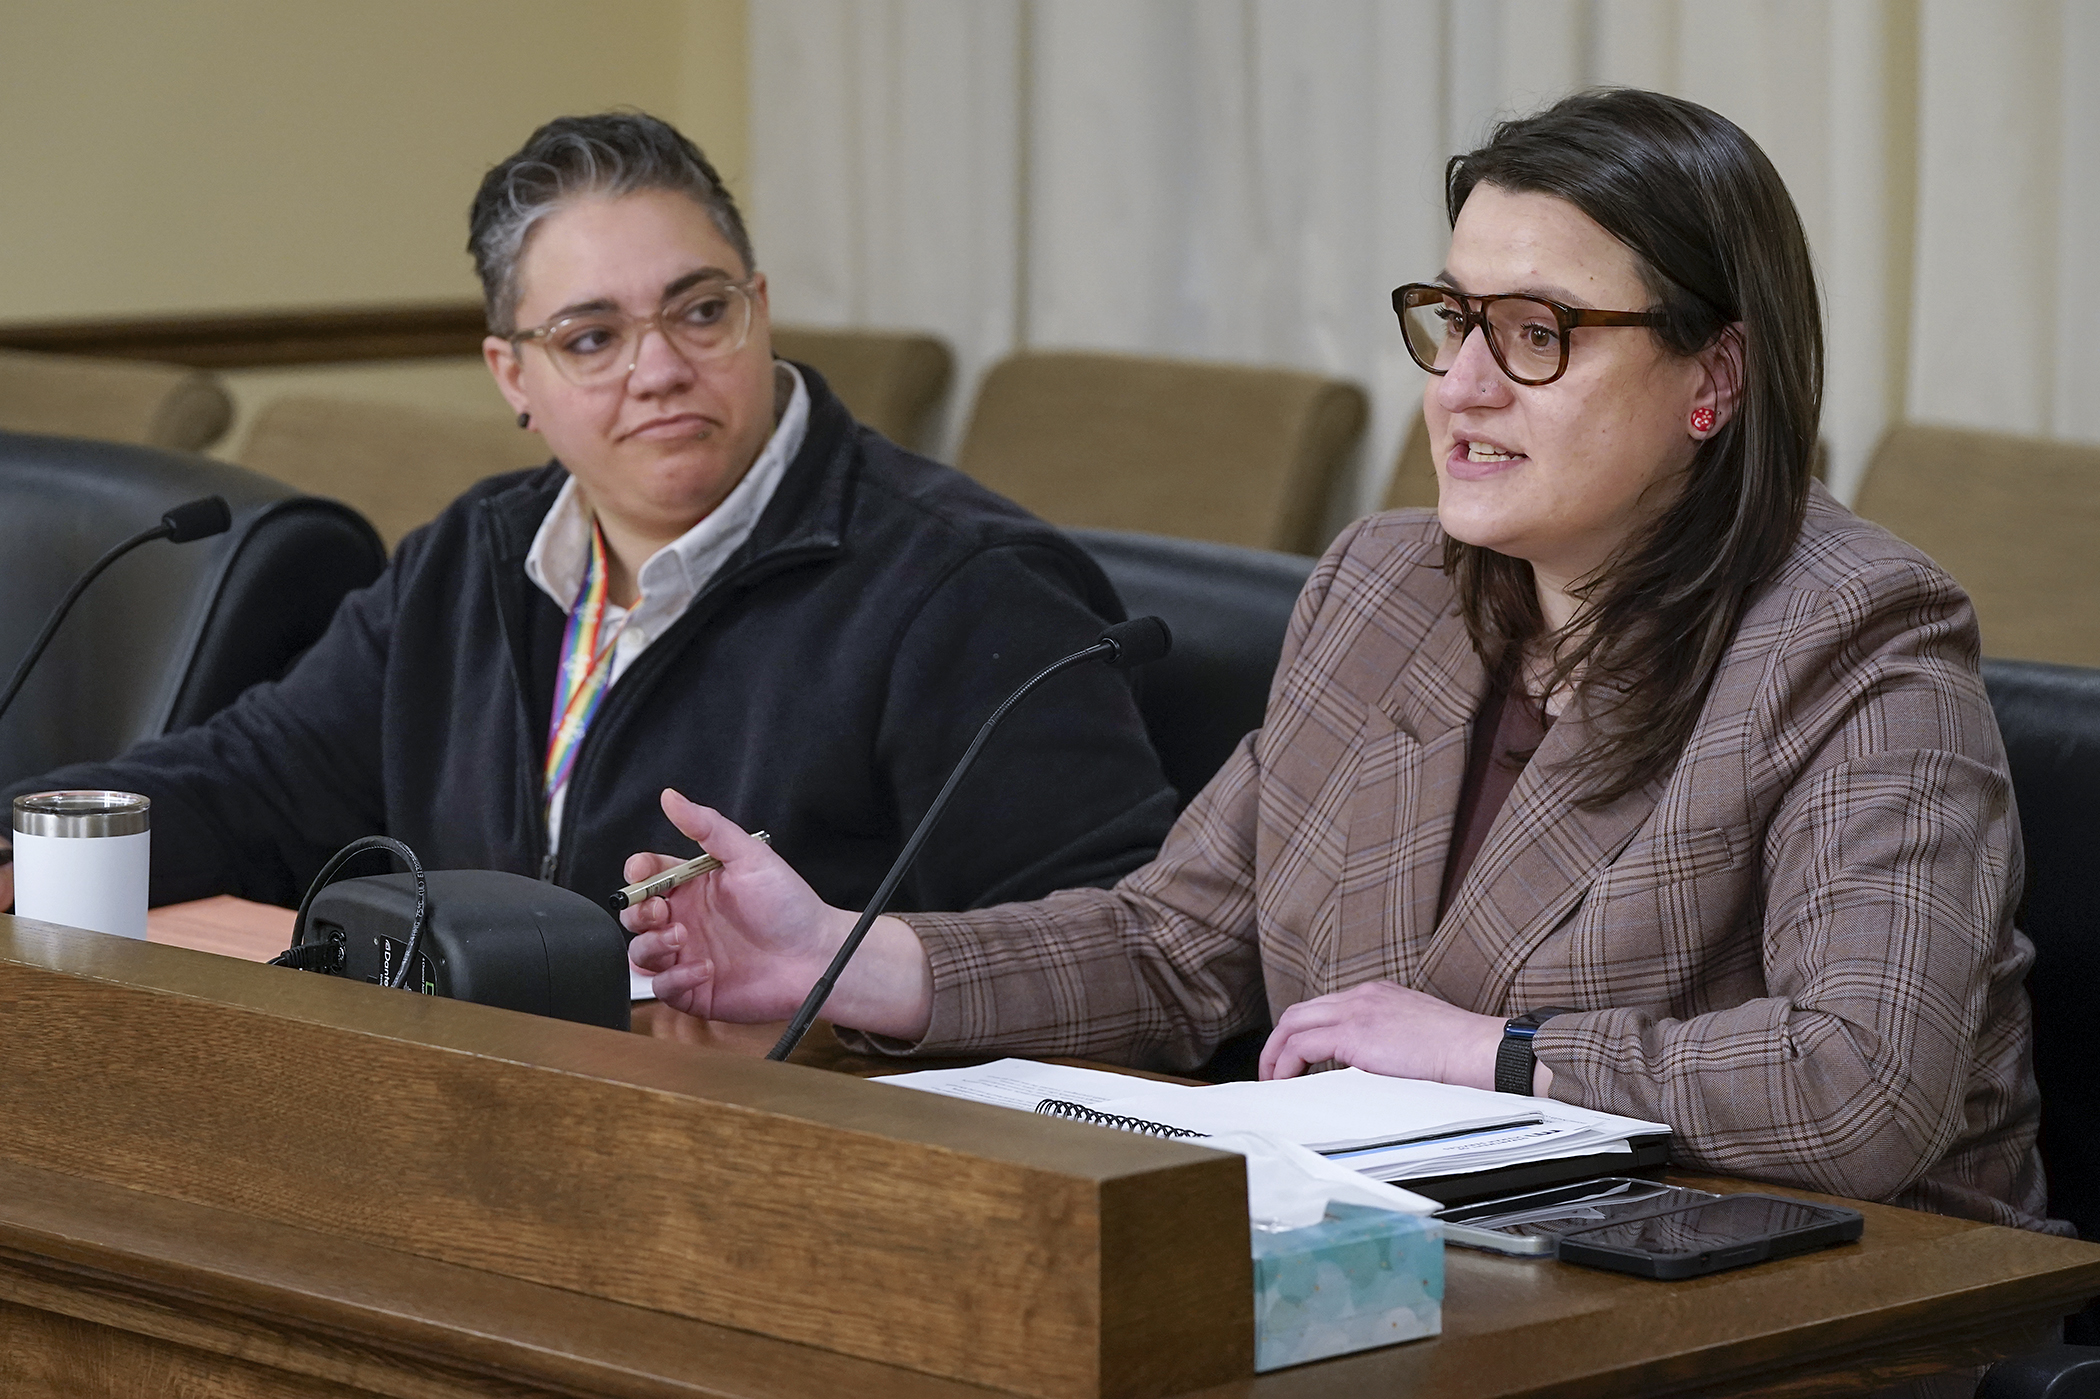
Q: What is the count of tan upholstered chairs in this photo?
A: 6